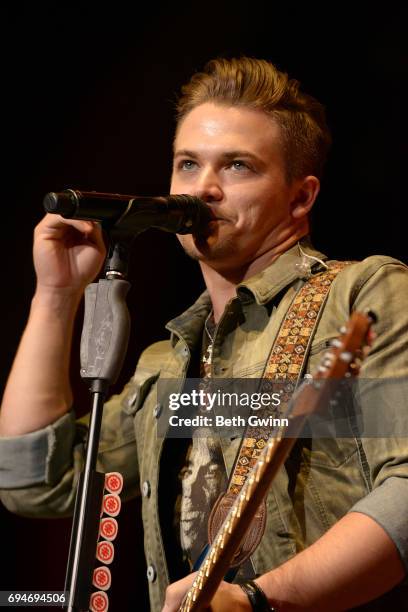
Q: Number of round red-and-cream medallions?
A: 6